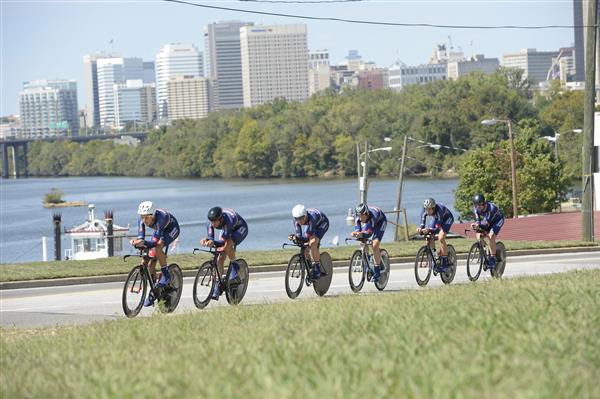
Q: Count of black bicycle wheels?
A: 12